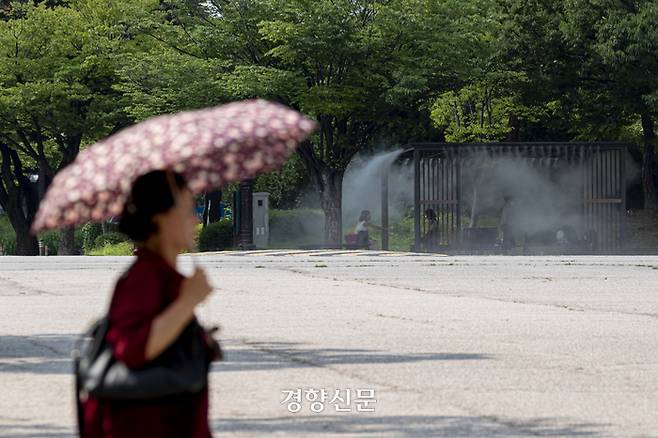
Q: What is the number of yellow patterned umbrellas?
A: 0